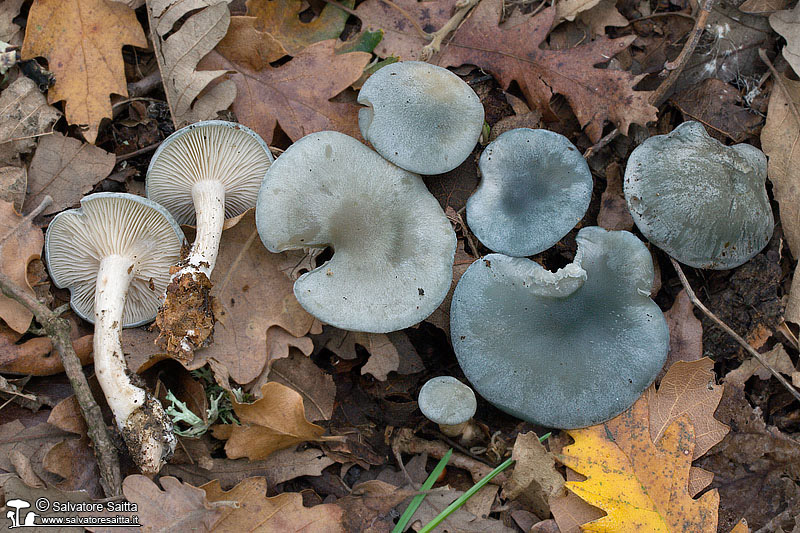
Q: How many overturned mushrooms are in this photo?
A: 2